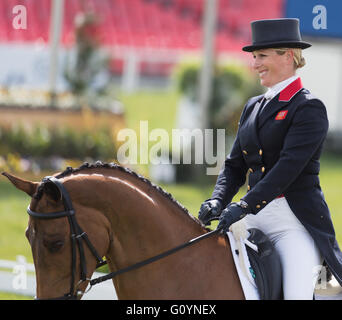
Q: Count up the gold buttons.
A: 7